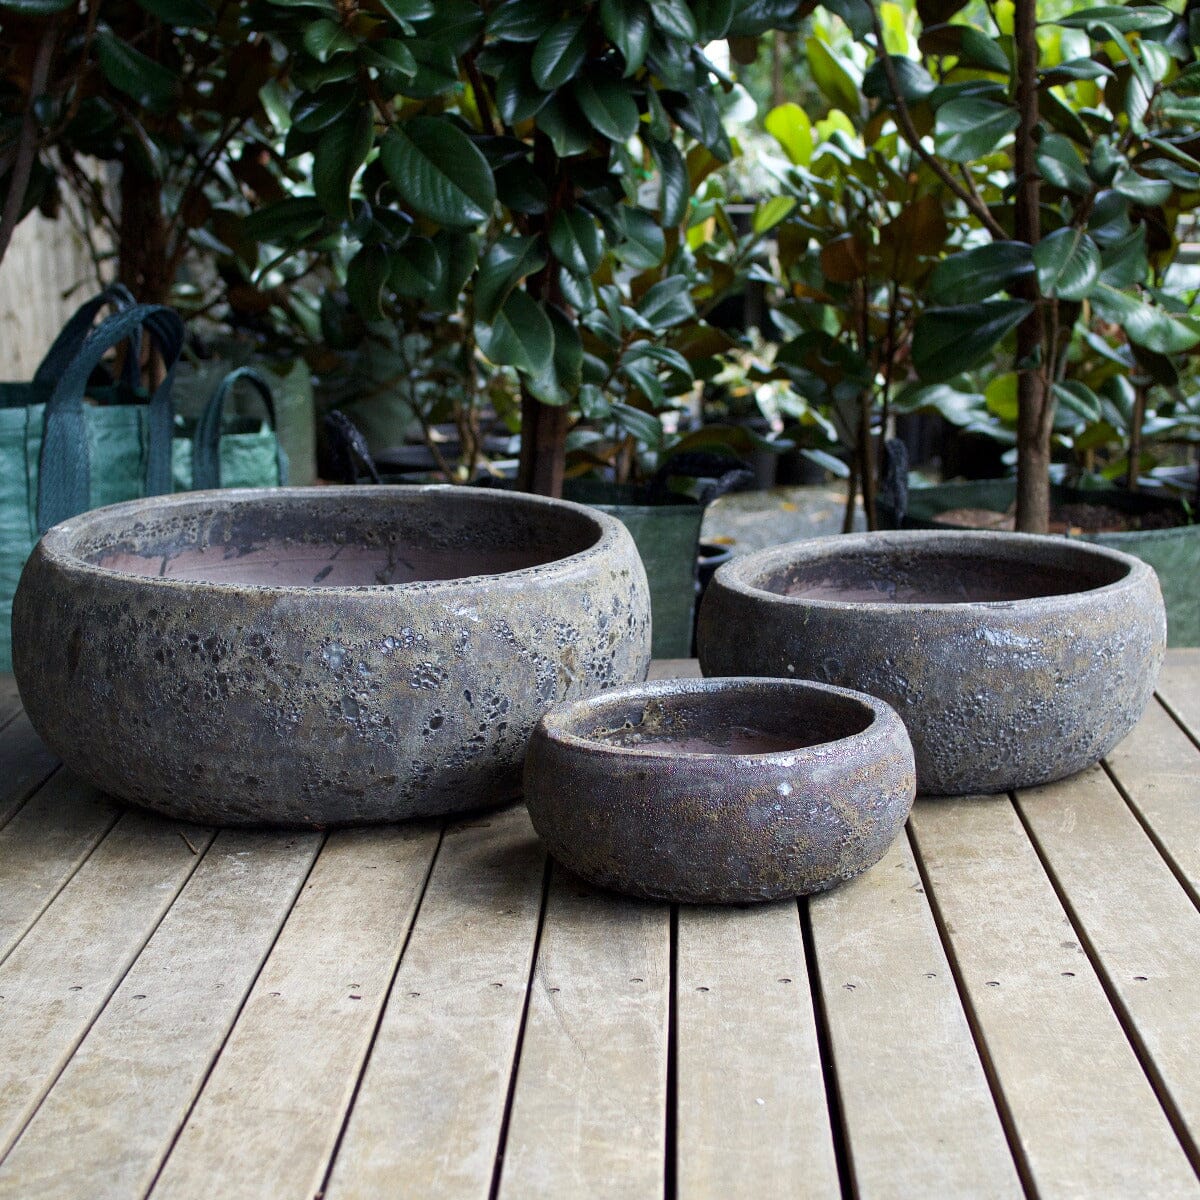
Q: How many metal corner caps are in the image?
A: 0